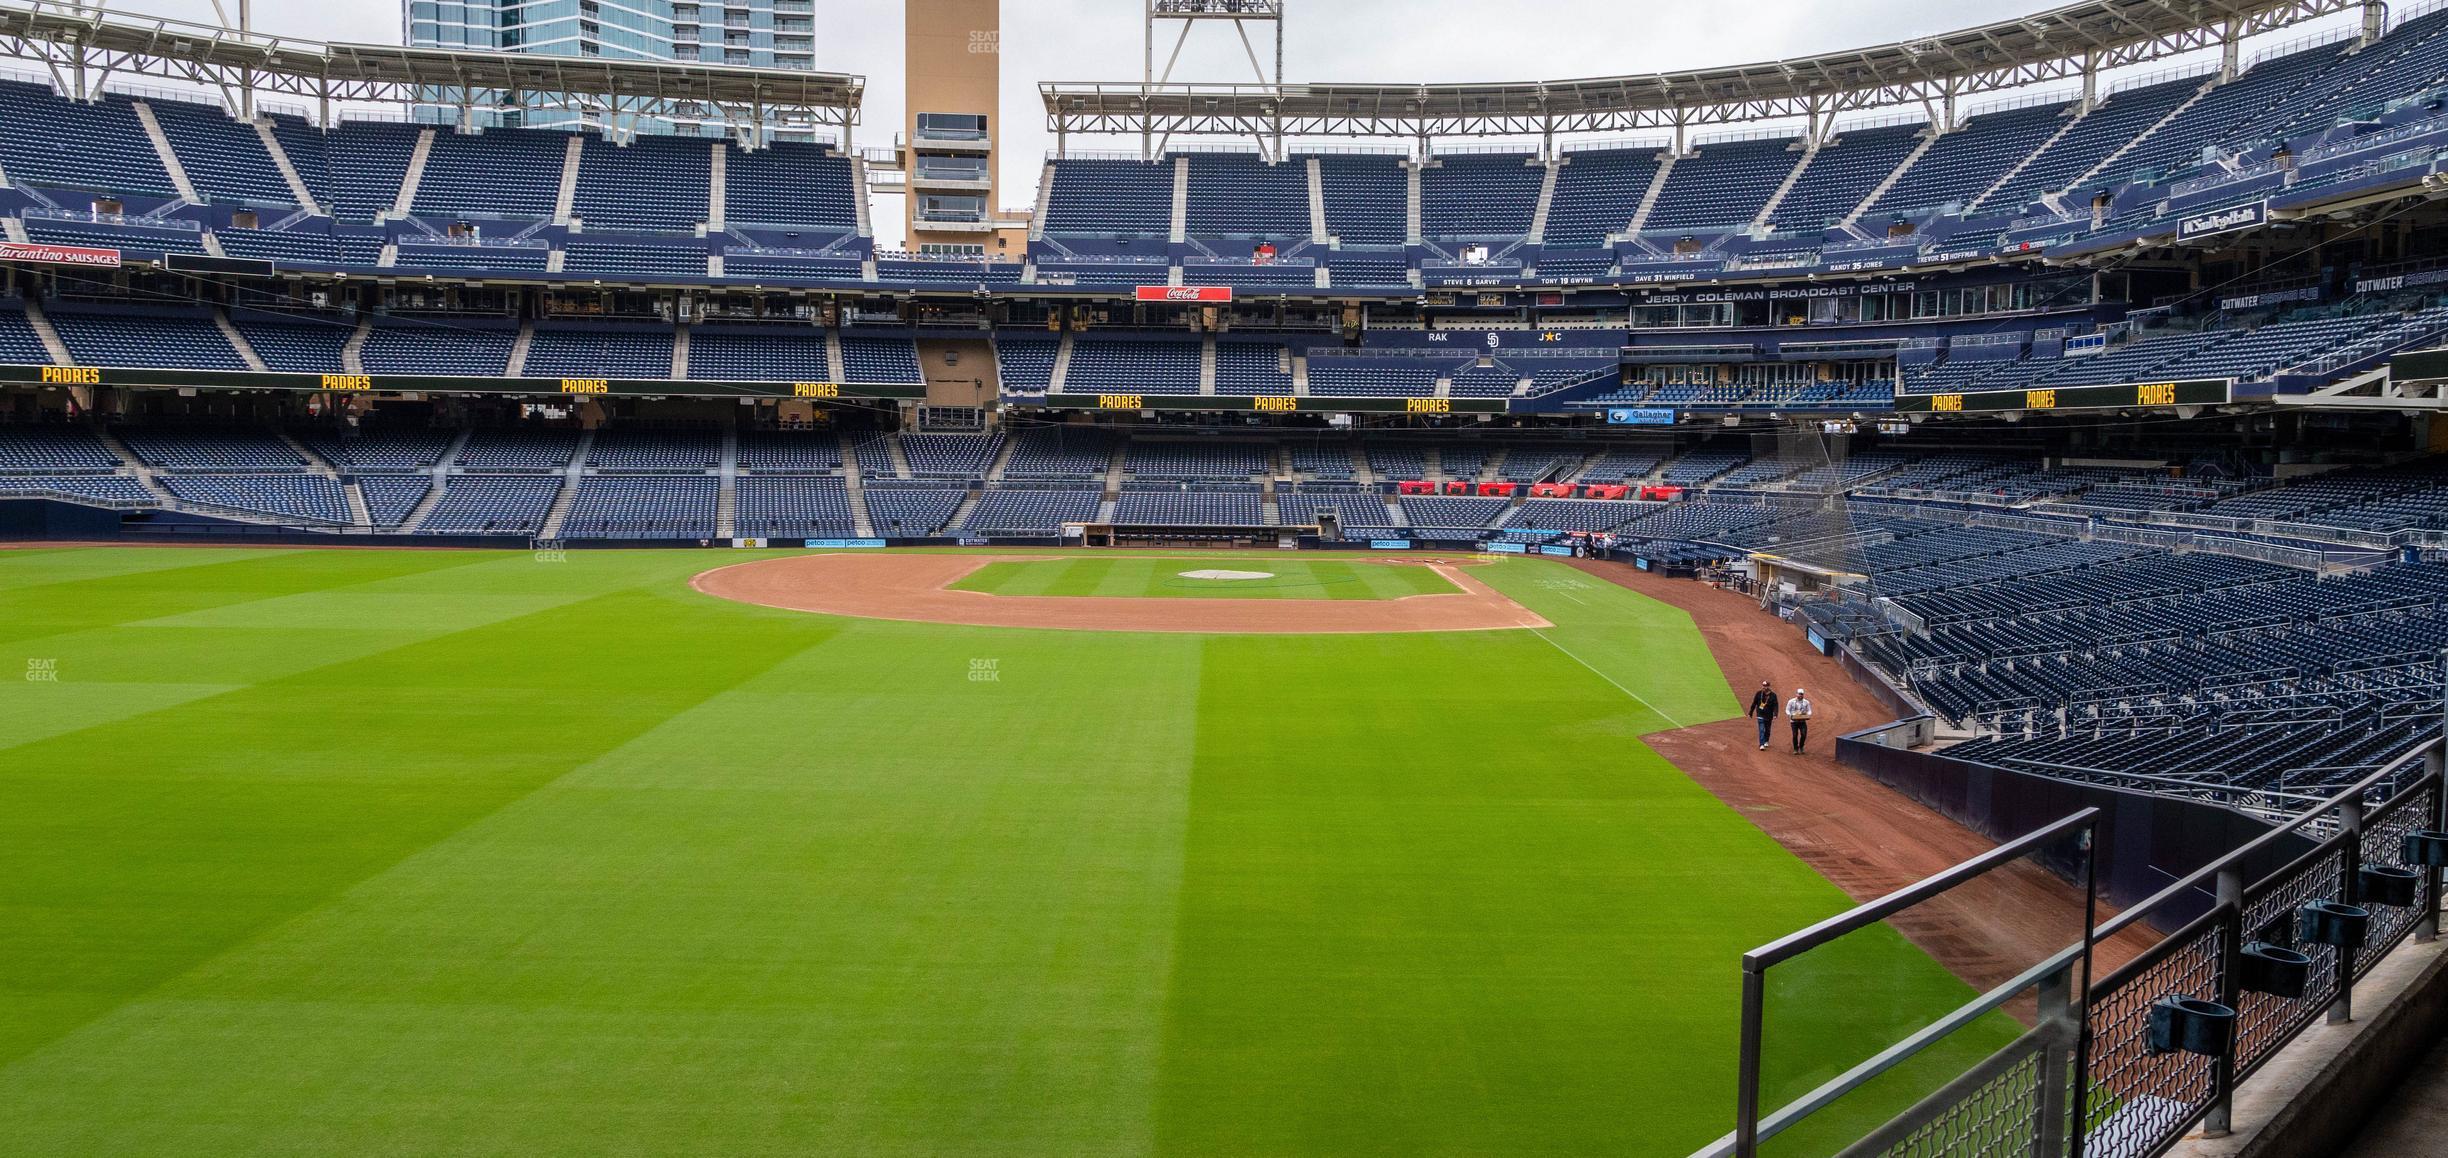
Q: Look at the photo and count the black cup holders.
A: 5